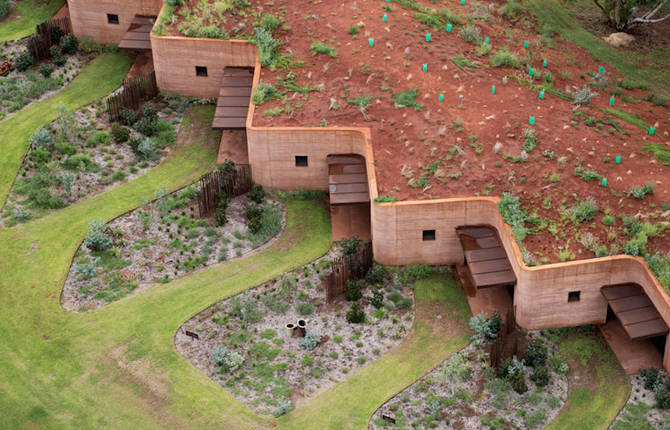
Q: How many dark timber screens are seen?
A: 5